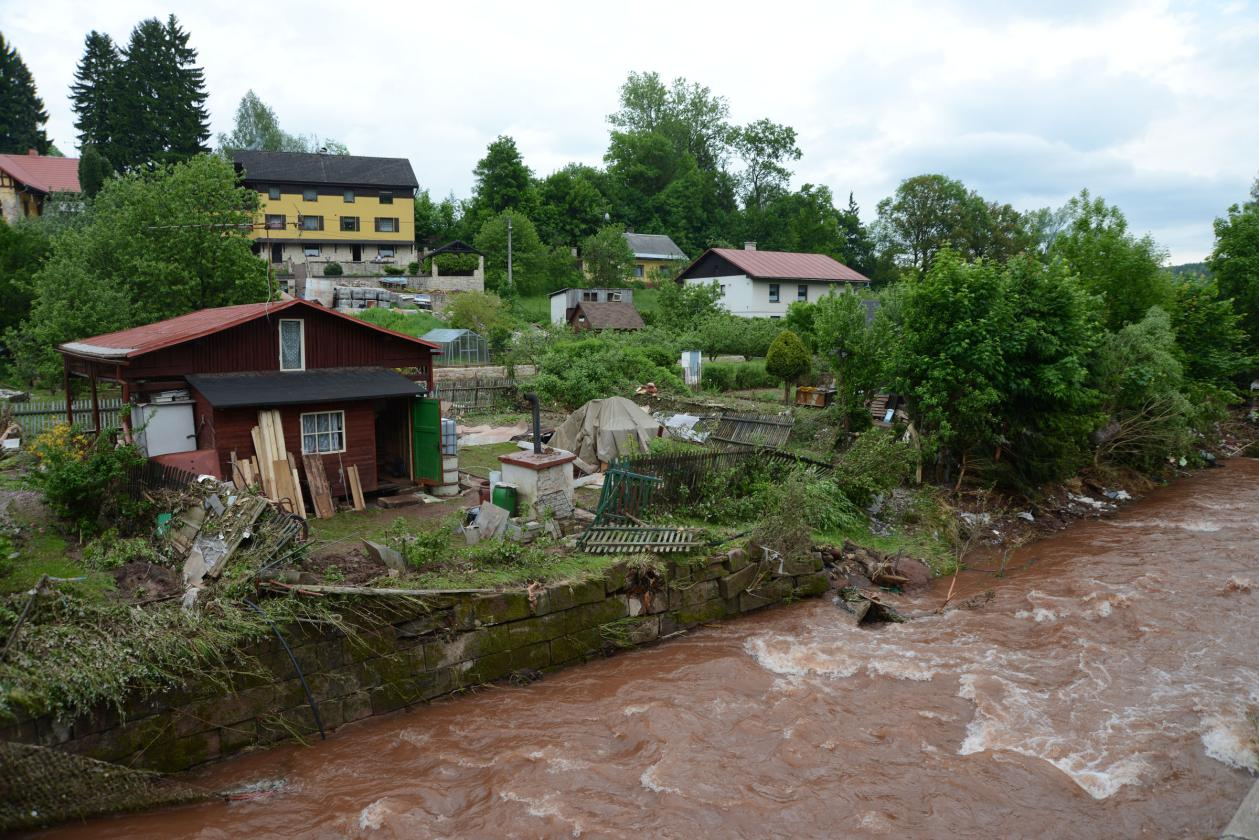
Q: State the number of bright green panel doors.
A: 1